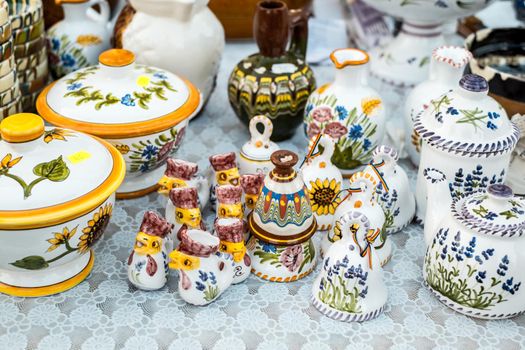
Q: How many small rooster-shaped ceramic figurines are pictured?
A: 8